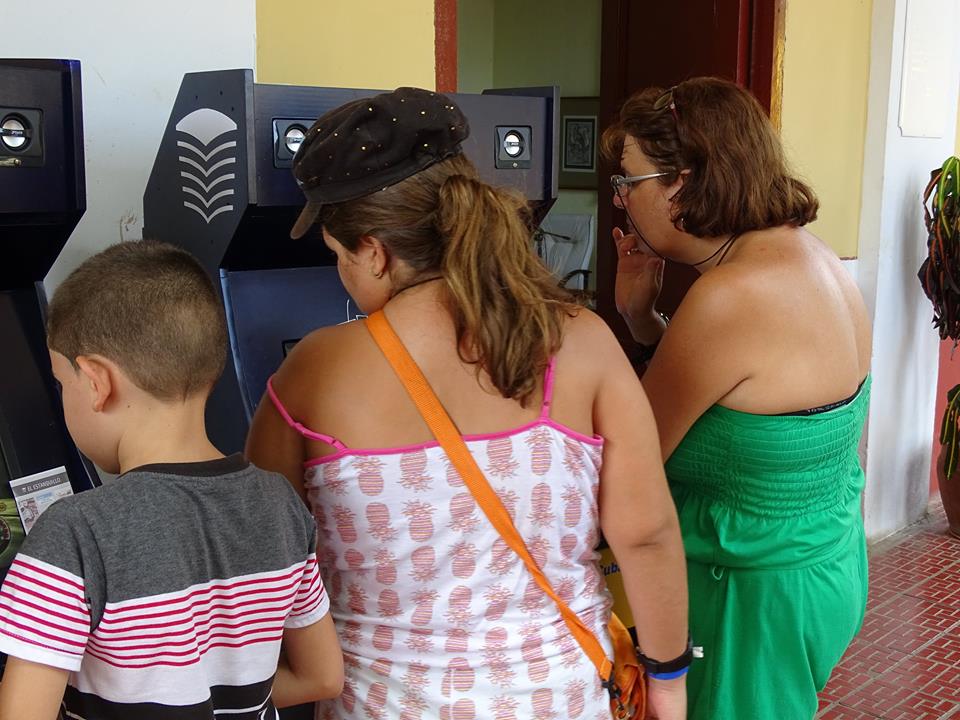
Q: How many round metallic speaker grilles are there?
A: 3